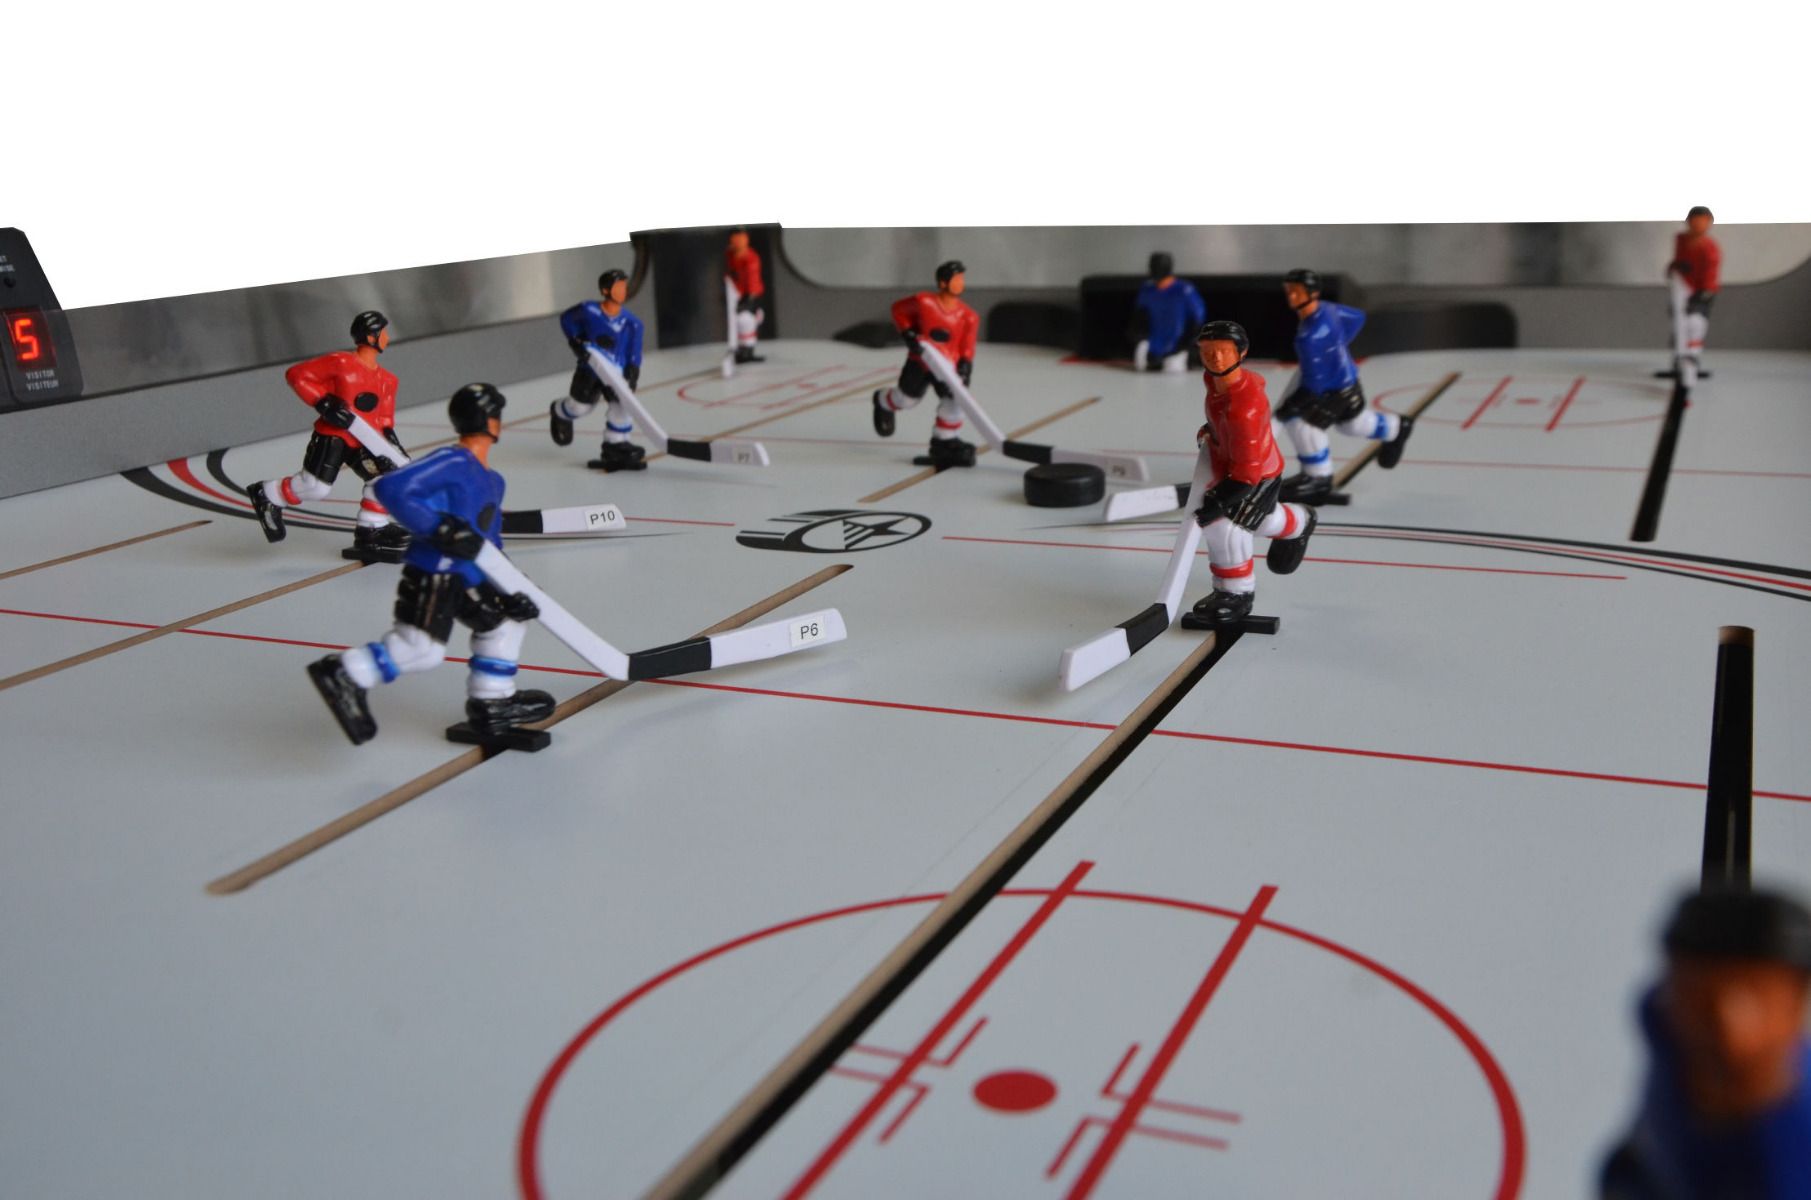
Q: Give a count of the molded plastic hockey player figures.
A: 10